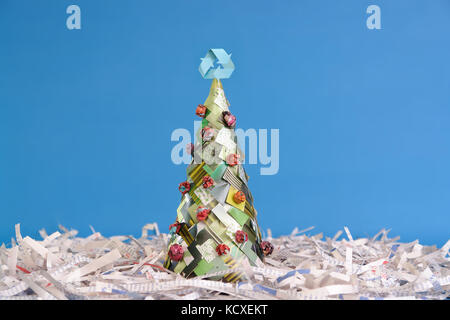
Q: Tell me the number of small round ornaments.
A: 14